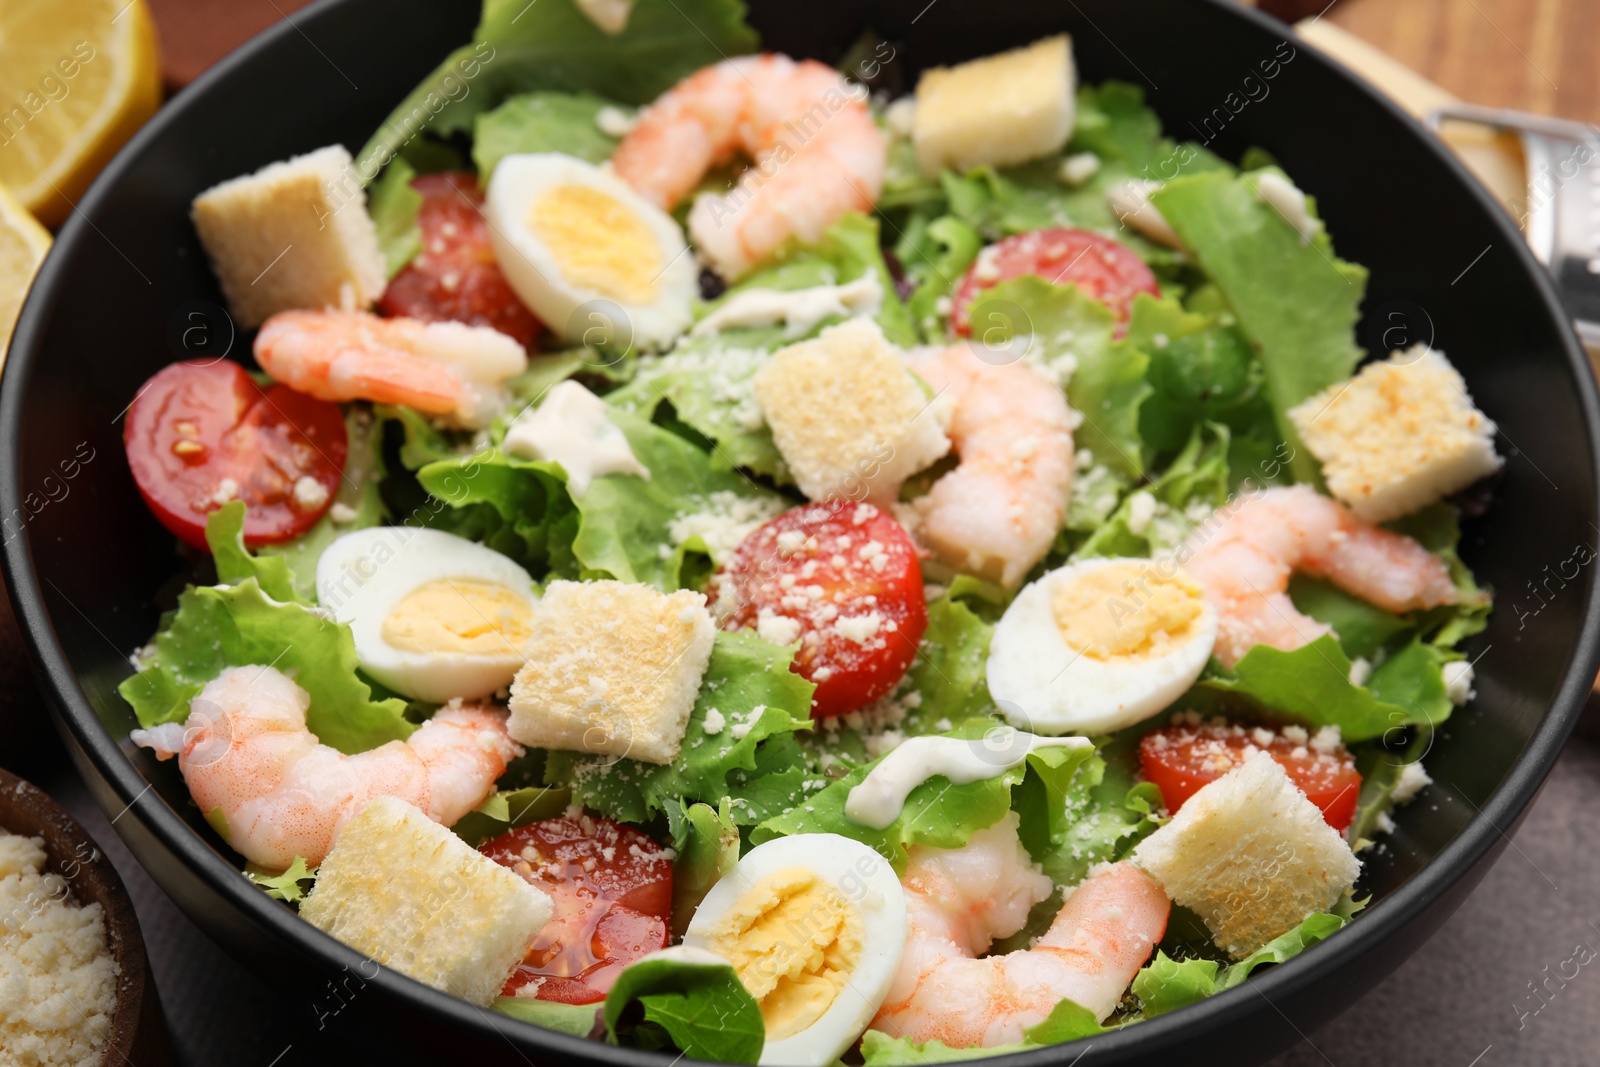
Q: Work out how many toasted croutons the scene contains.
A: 7